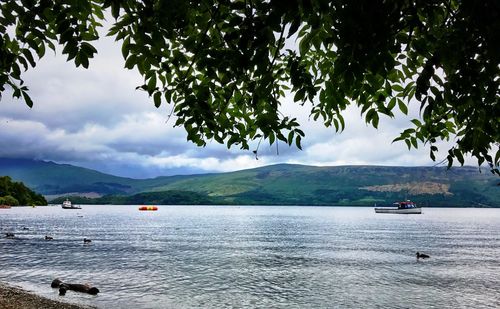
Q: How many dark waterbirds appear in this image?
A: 5